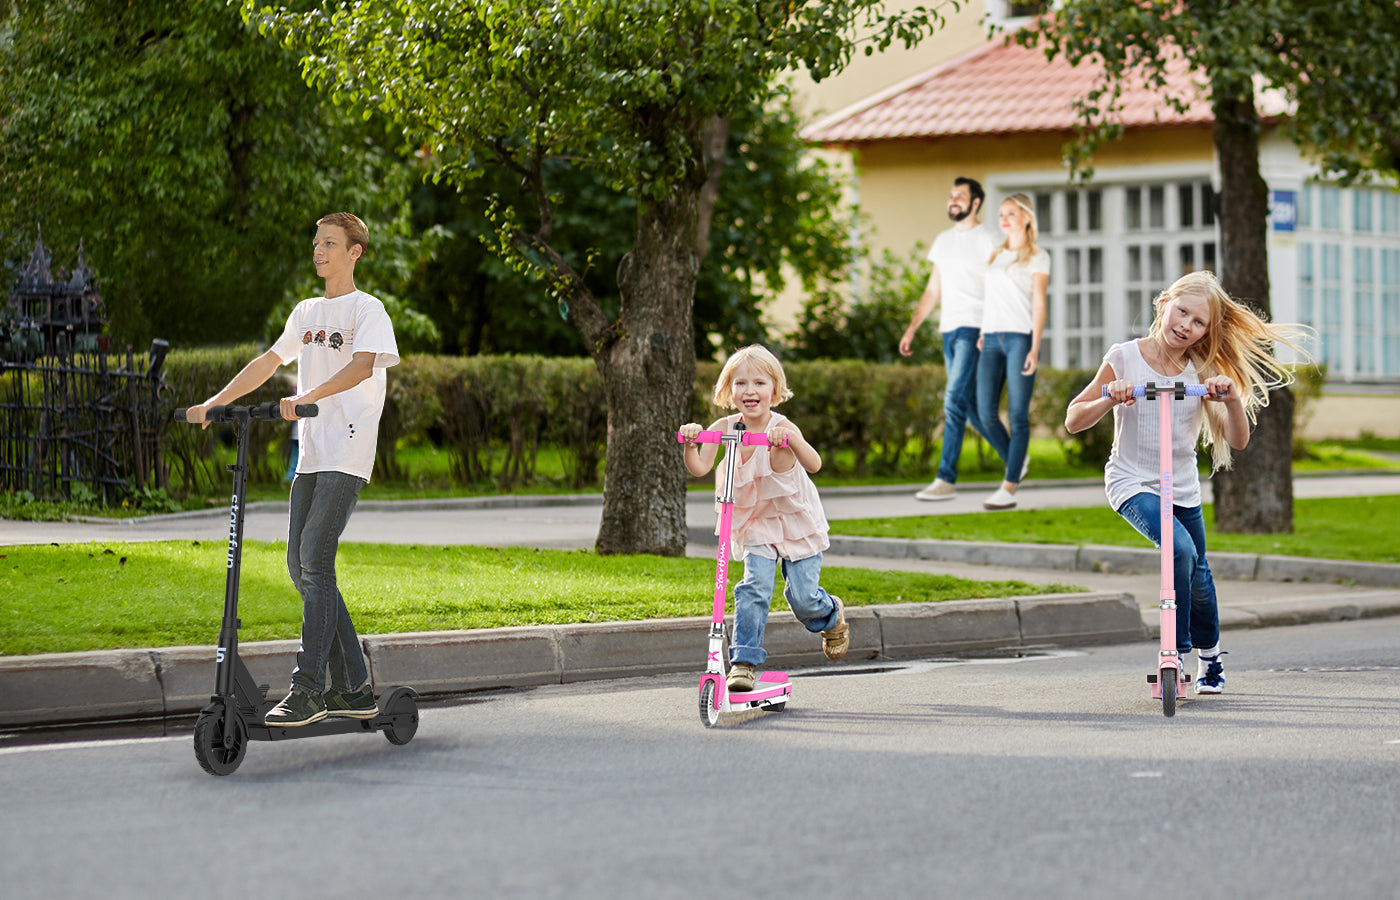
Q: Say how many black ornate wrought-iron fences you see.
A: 1